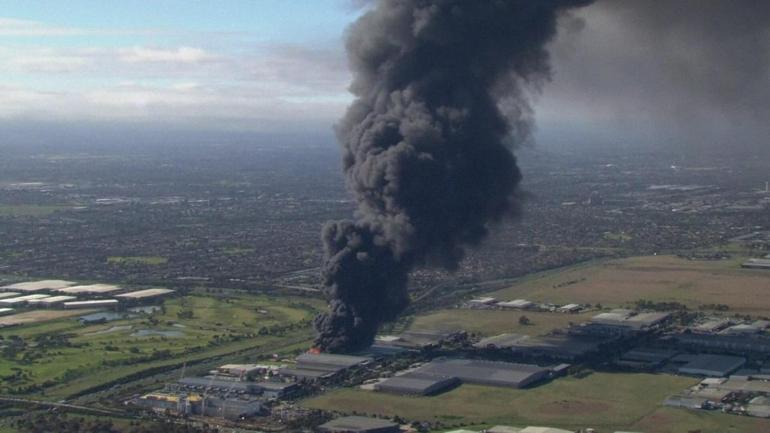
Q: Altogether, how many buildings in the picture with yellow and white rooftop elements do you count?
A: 1